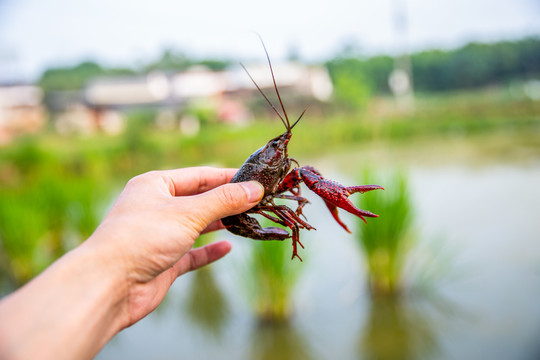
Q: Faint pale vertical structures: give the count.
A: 1